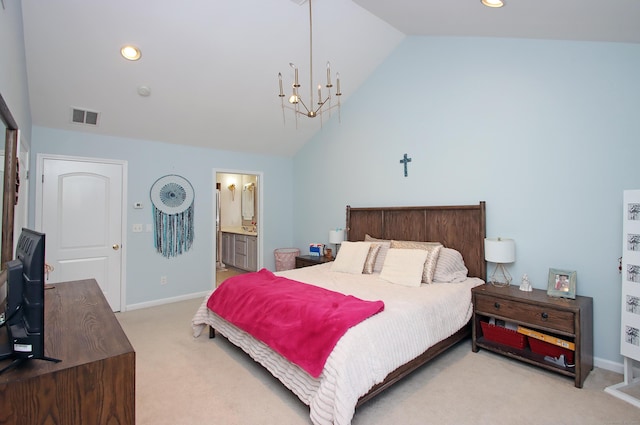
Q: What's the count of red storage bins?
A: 2